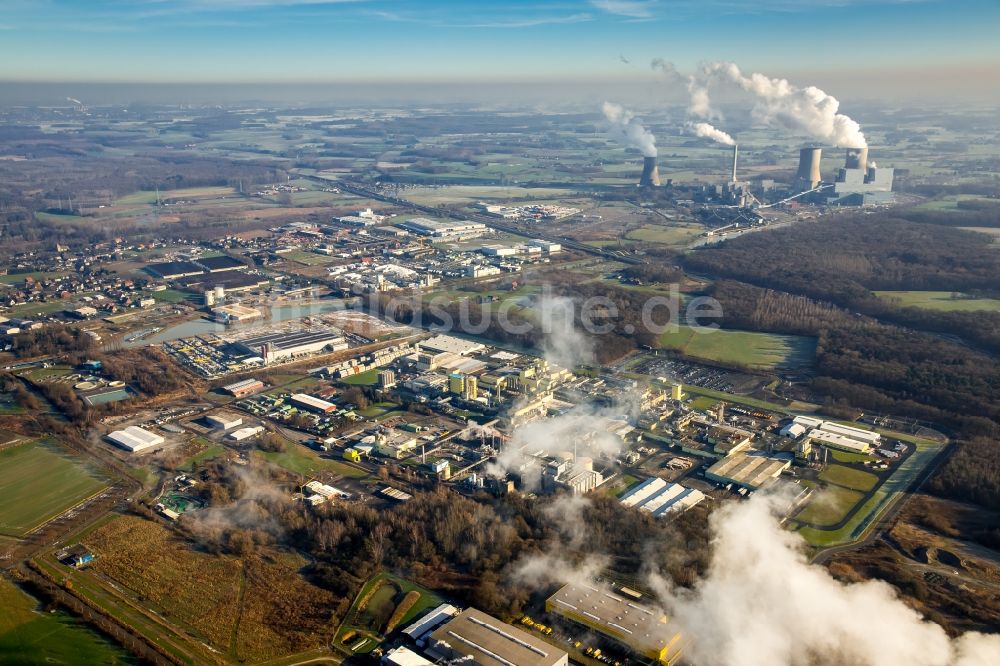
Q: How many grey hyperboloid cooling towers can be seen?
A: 3